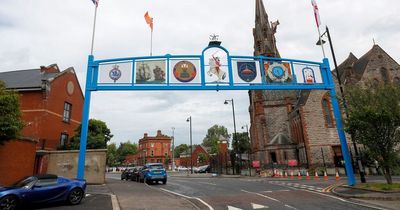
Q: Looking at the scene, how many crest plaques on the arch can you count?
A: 7